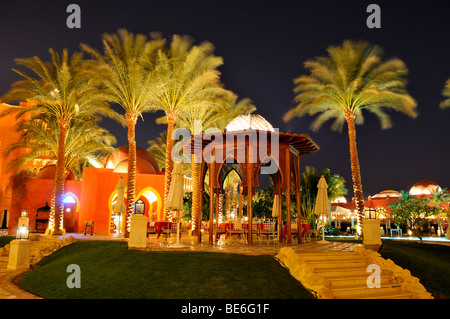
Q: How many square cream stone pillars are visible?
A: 4